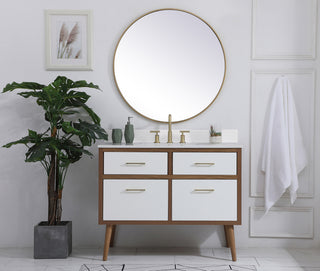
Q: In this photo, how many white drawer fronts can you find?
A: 4